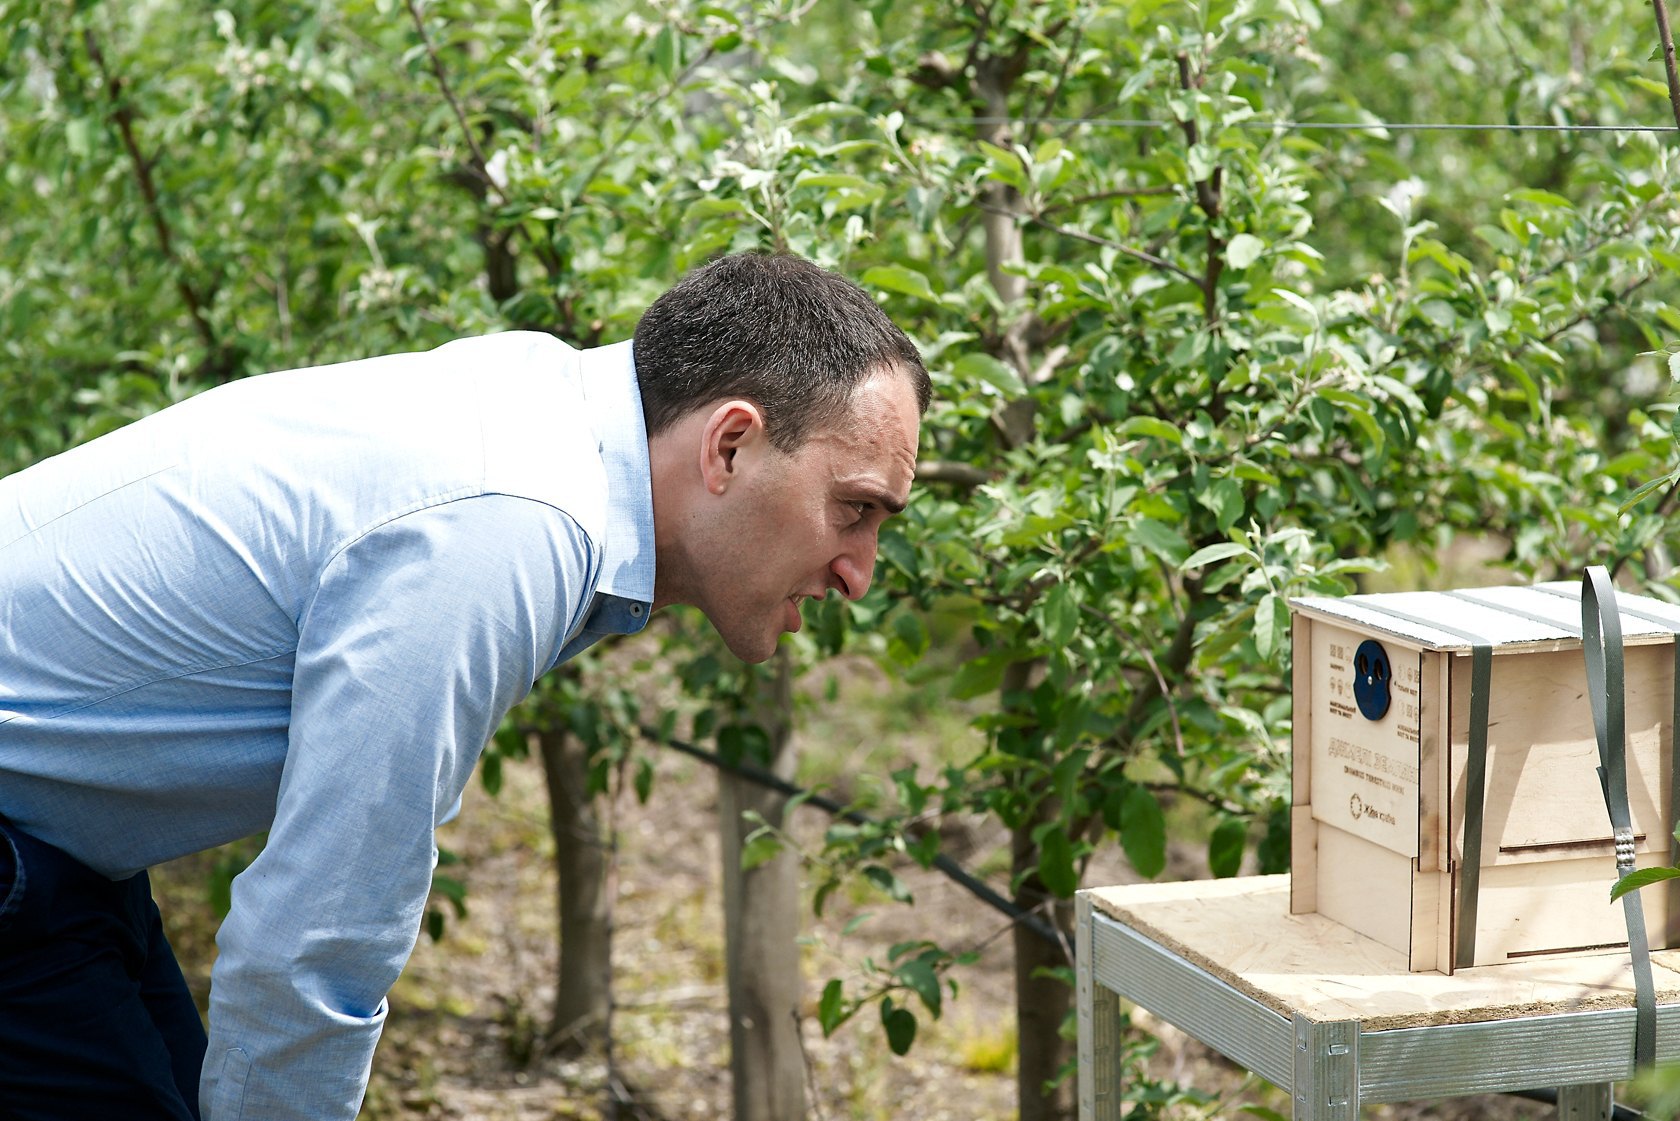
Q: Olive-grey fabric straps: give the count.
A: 3